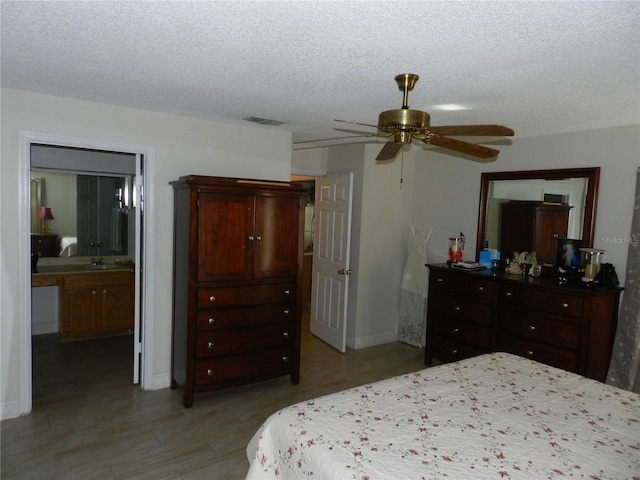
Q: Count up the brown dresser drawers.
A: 11